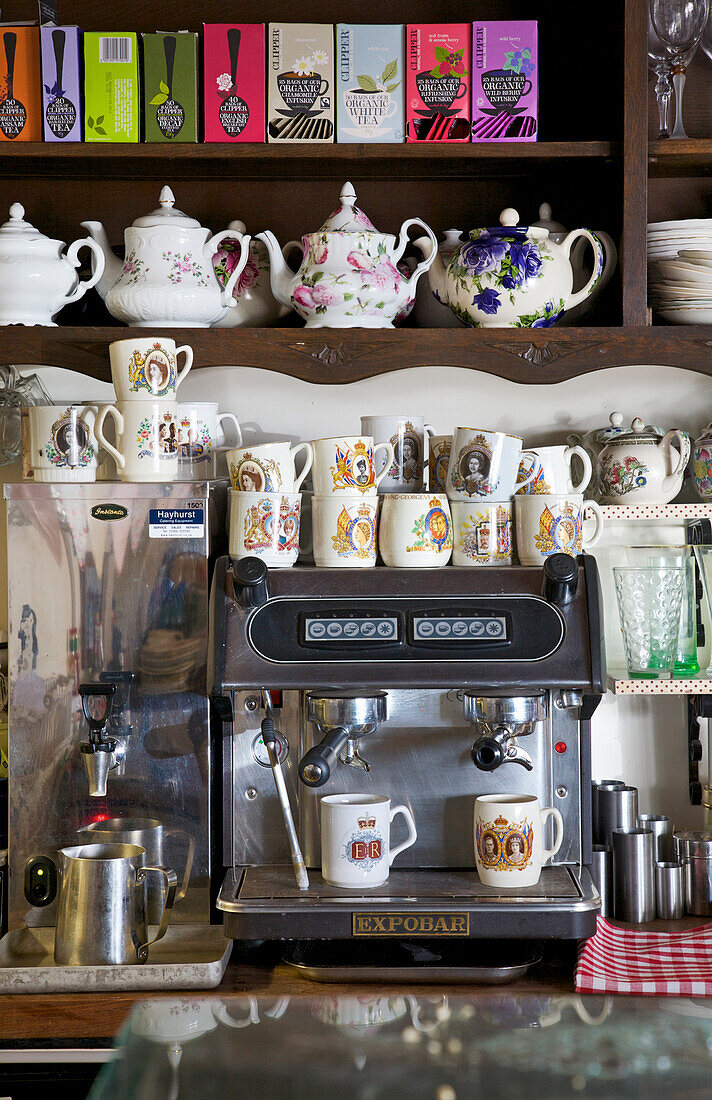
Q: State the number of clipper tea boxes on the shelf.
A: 9